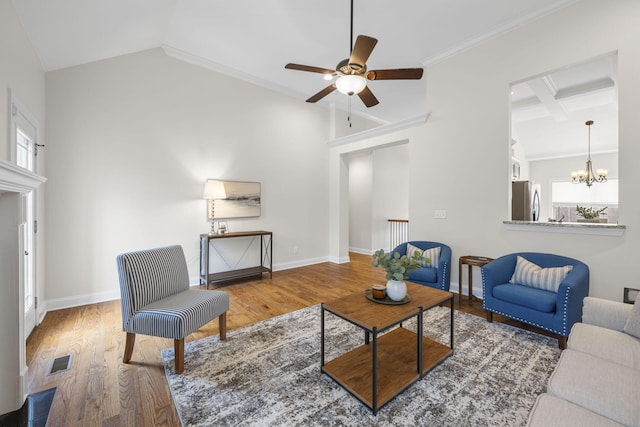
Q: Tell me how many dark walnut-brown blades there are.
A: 5